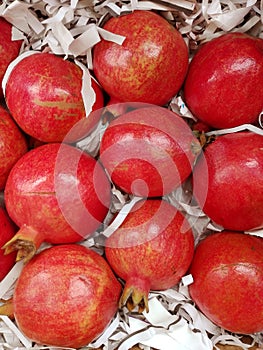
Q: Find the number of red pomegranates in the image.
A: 12